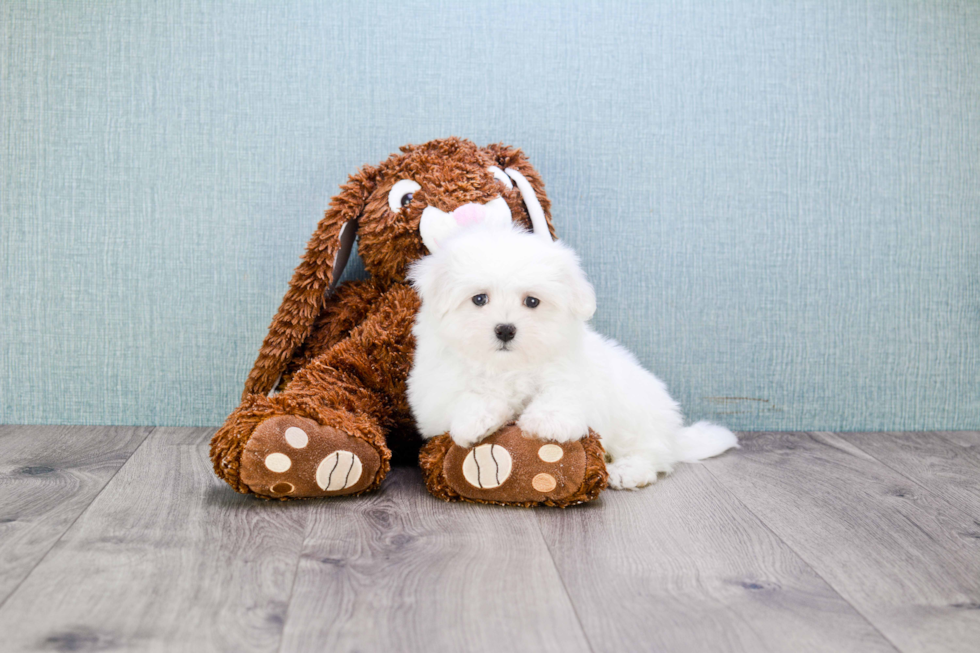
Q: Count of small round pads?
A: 5